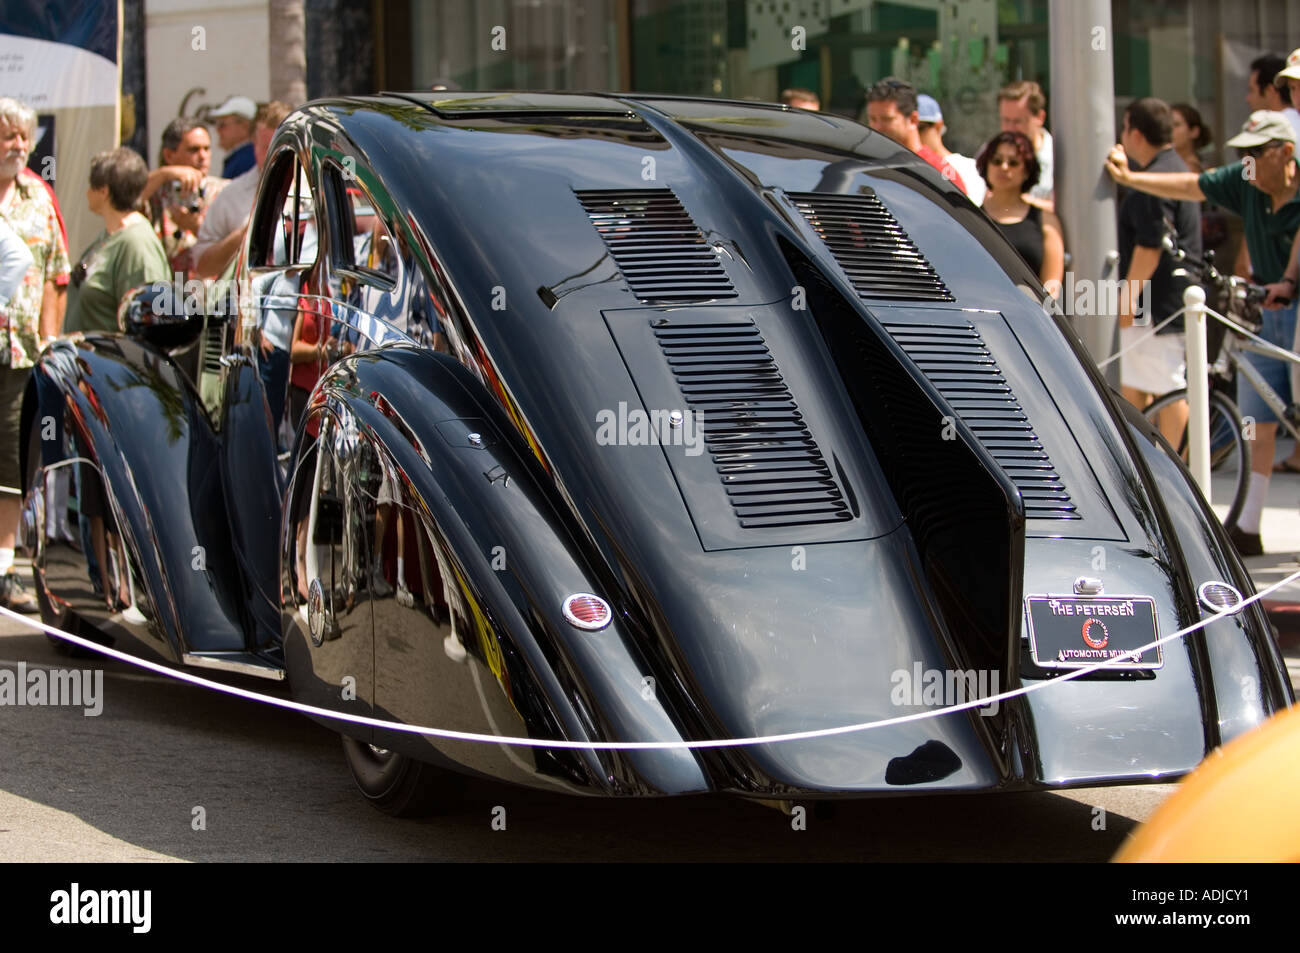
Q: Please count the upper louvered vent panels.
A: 2